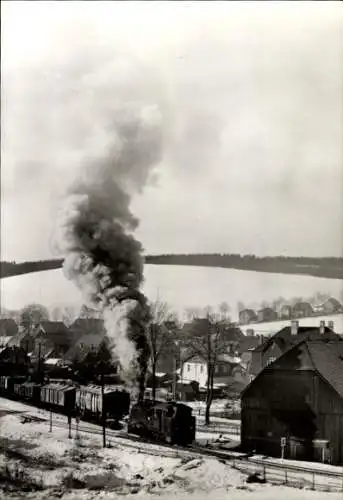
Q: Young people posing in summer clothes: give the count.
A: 0